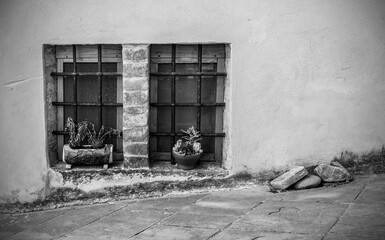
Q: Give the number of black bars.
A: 10